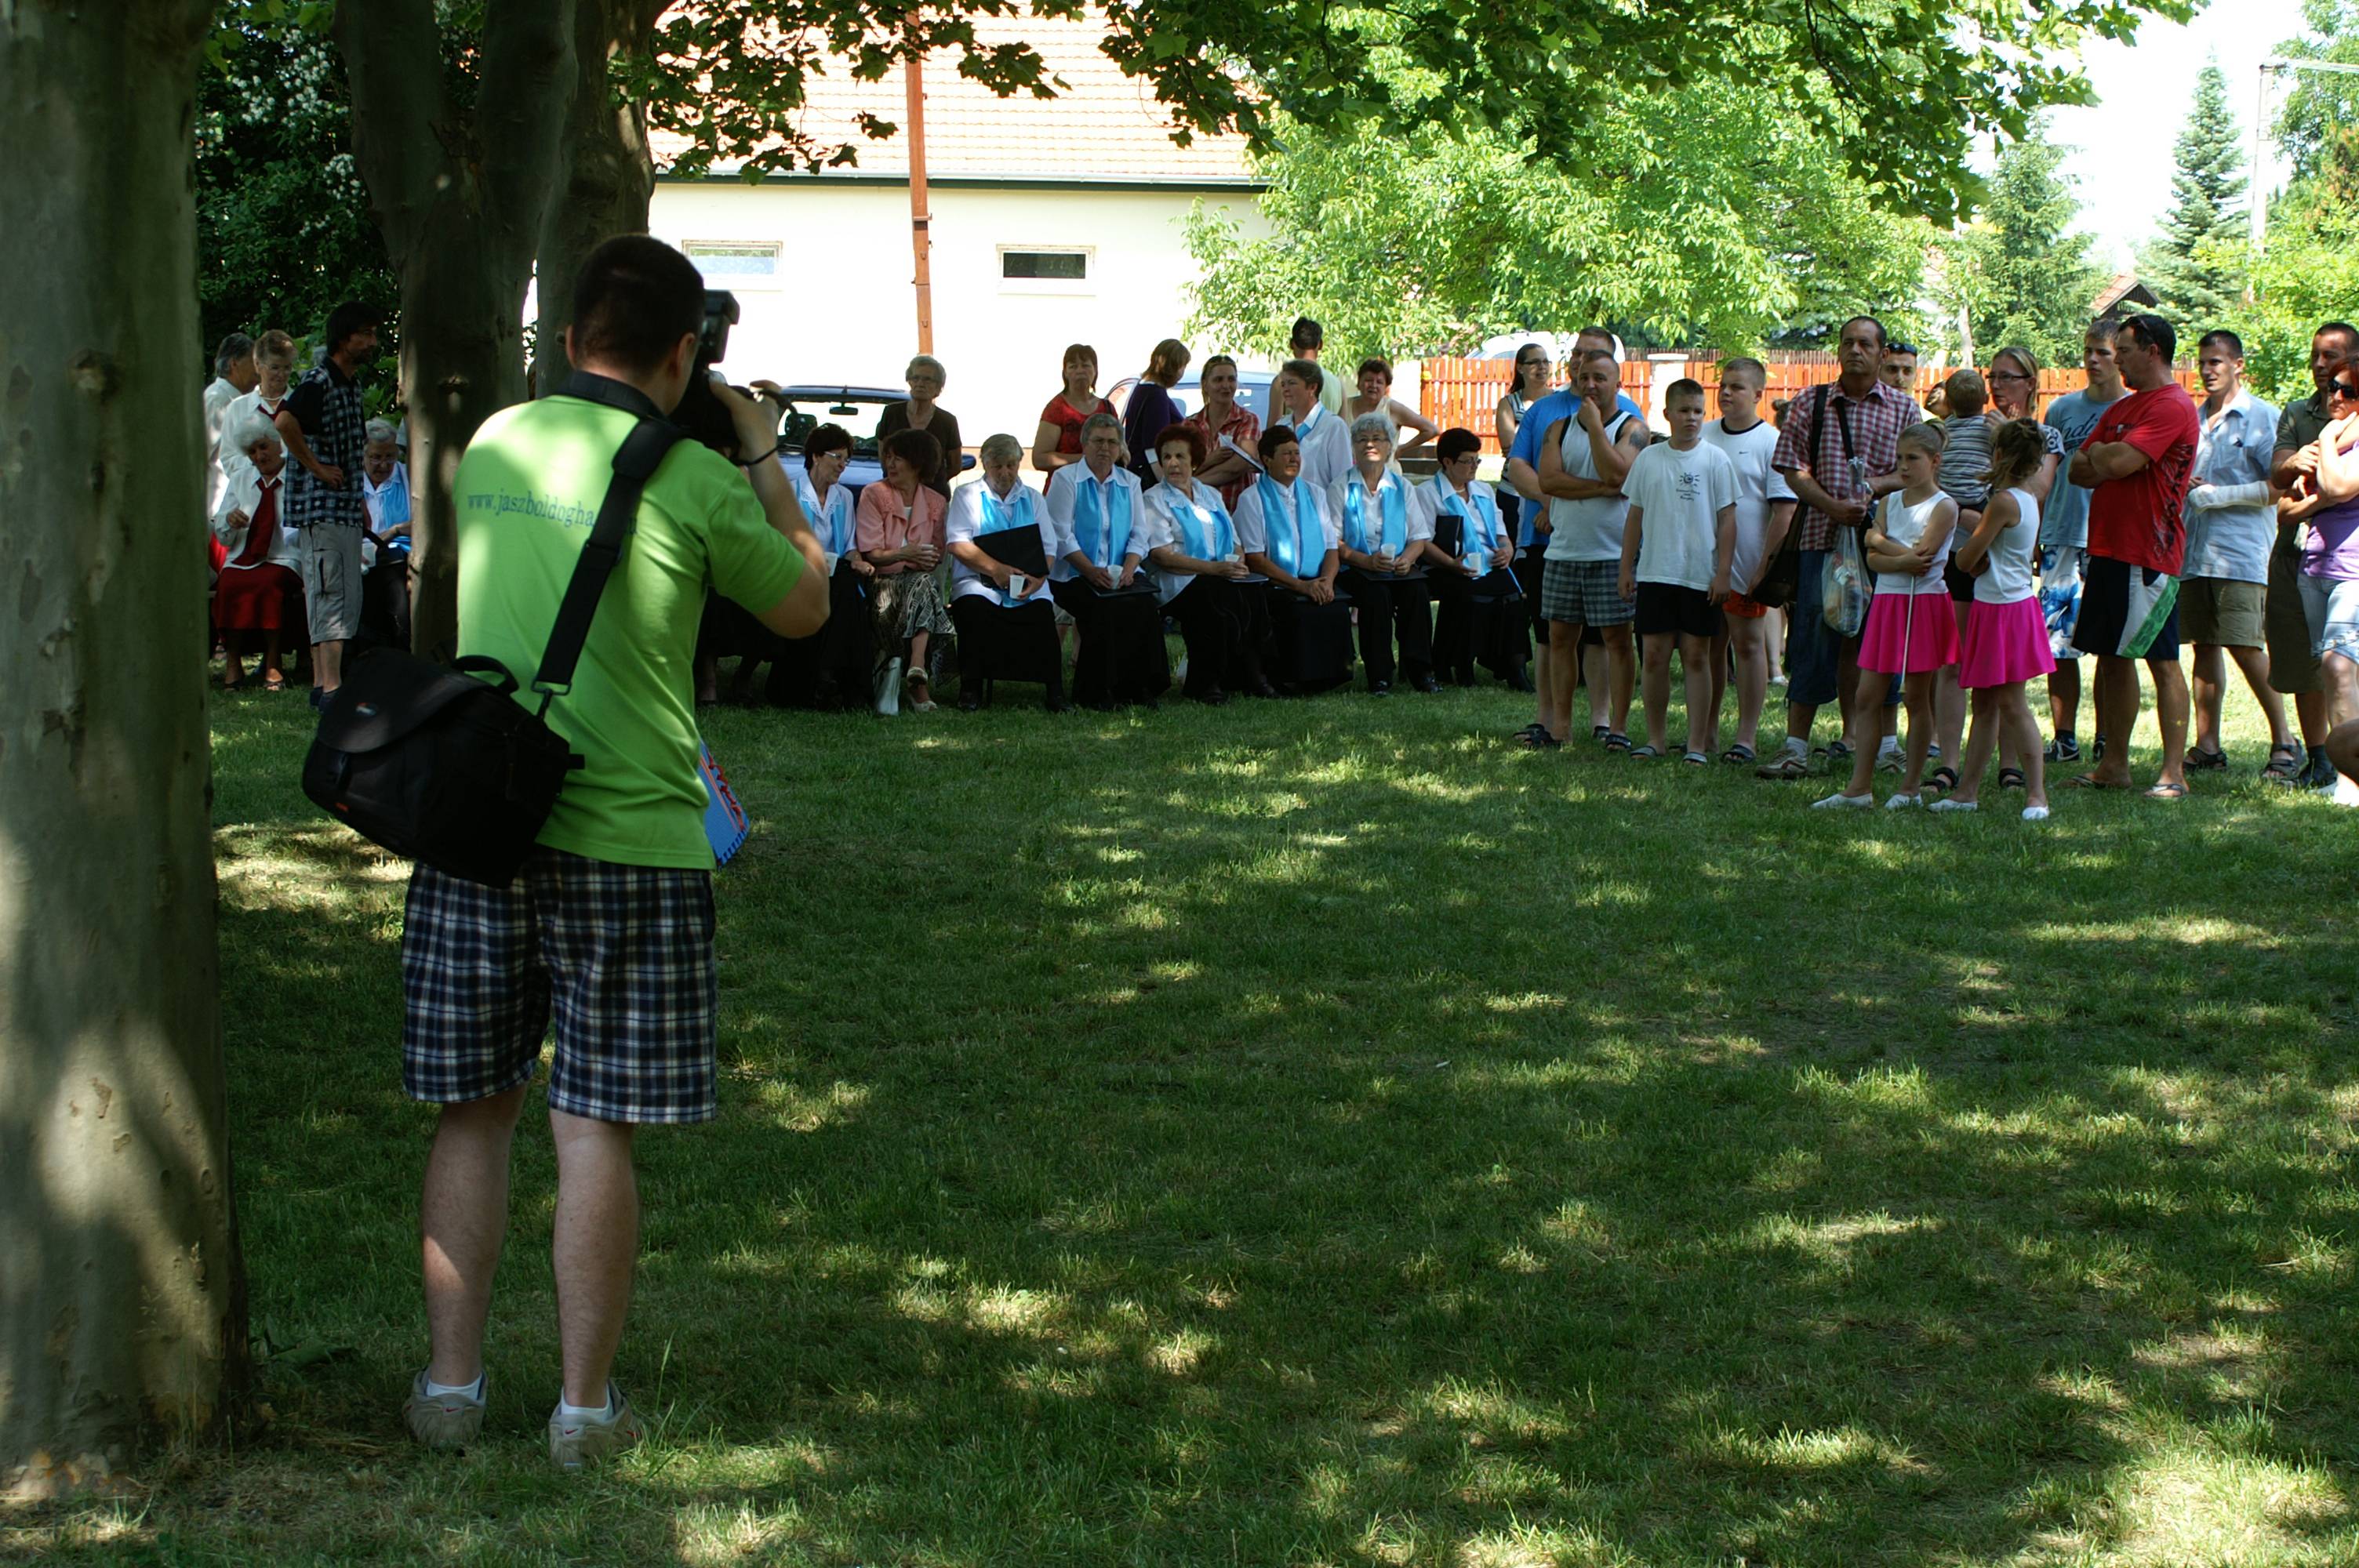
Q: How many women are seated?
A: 10